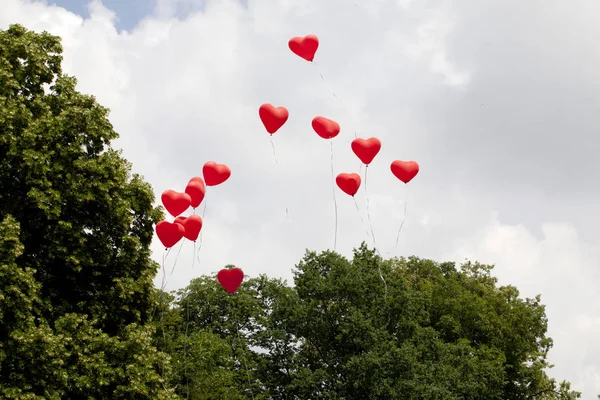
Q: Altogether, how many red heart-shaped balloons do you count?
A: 12